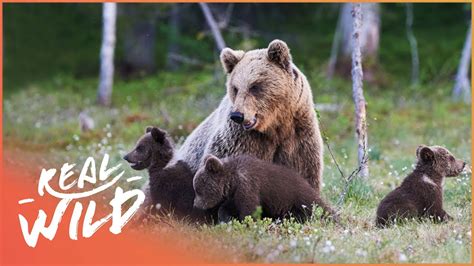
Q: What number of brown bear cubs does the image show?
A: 3